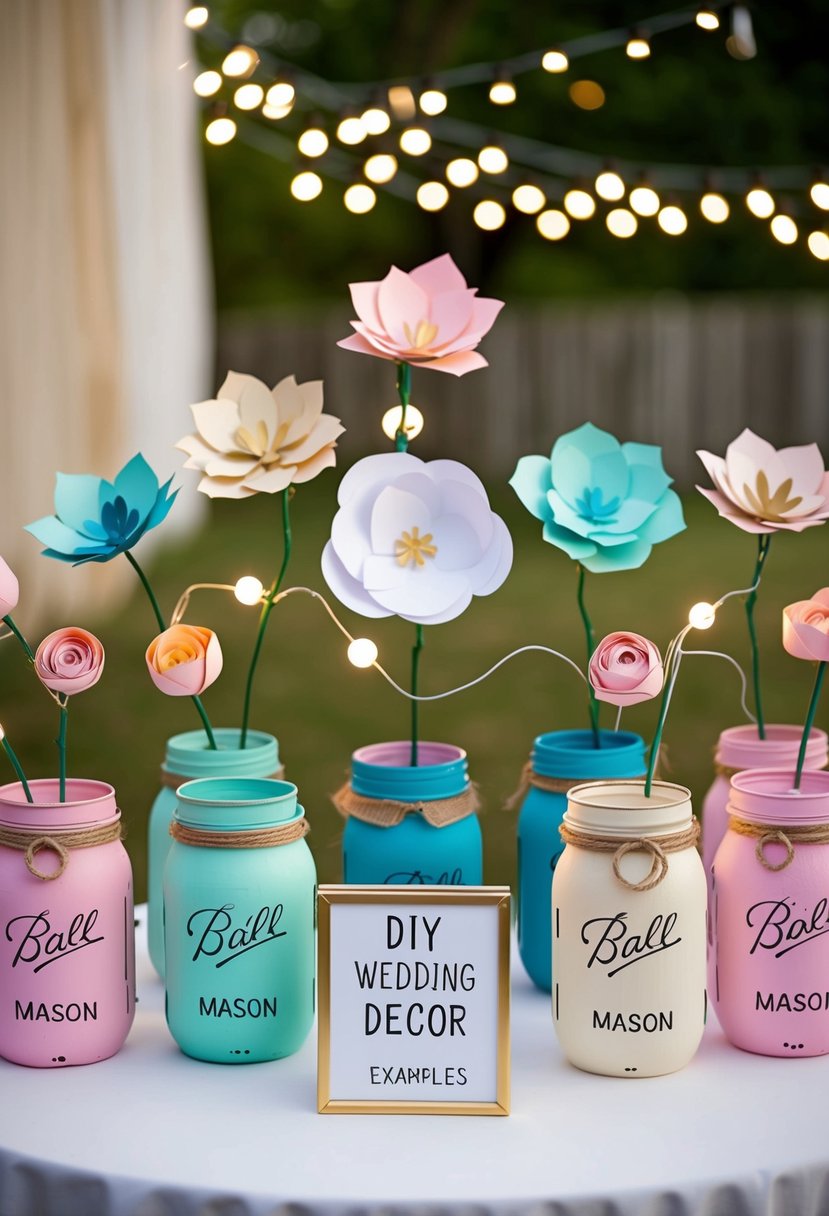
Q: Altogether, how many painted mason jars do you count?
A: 8